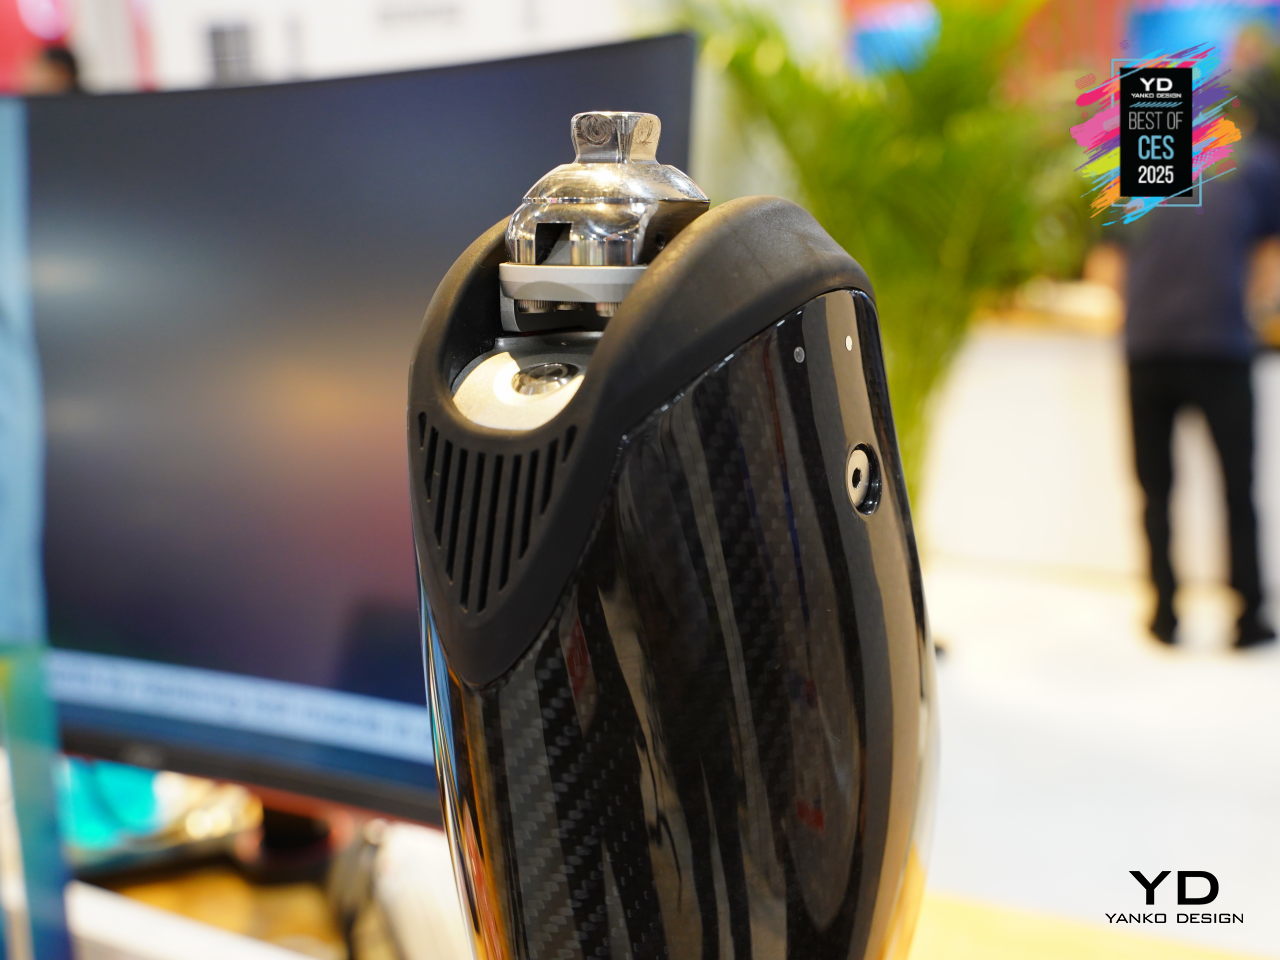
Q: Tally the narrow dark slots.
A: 10